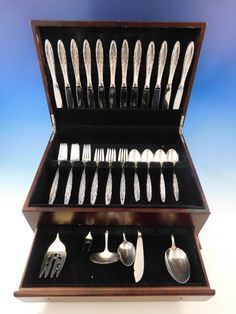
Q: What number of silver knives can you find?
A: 13